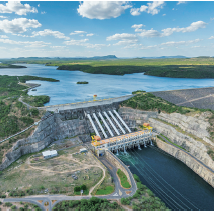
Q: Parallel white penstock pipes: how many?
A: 6